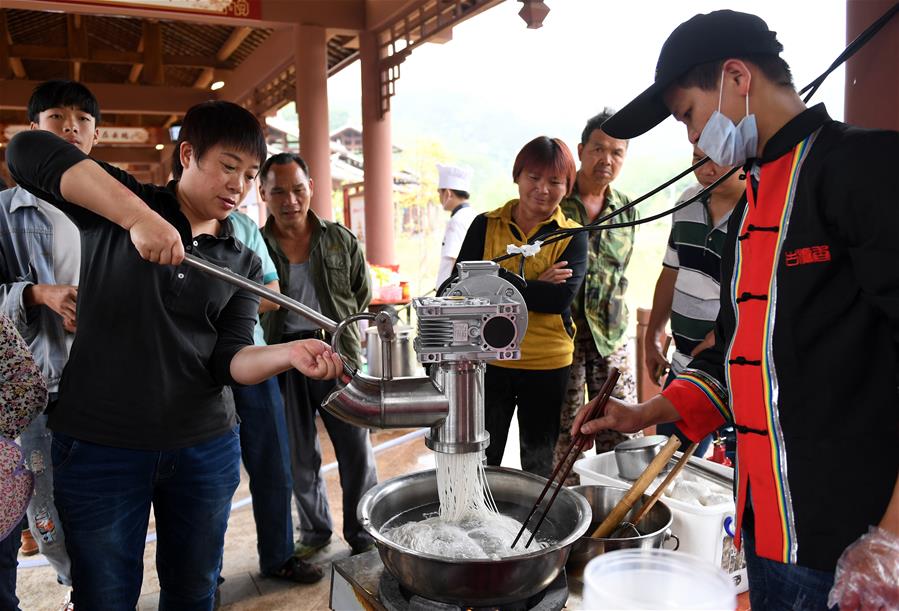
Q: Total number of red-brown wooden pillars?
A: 3